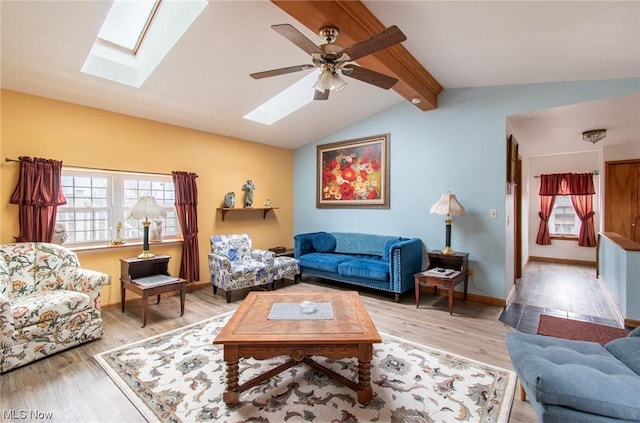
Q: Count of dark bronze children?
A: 0